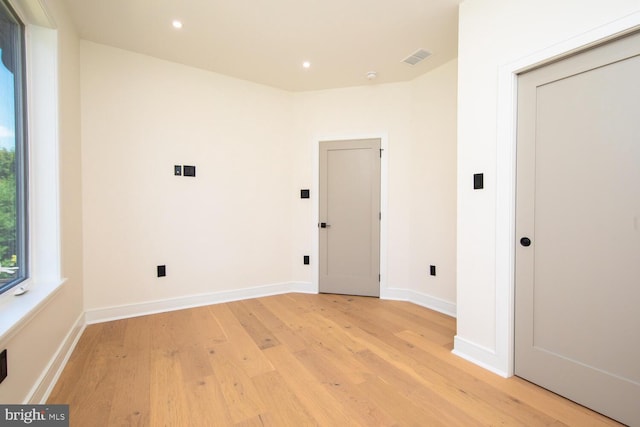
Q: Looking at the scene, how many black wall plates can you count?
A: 8